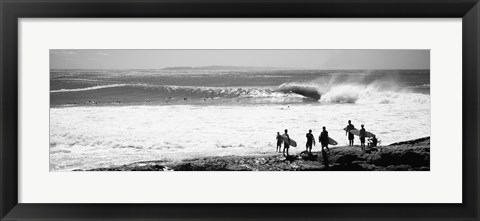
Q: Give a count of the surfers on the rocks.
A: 6